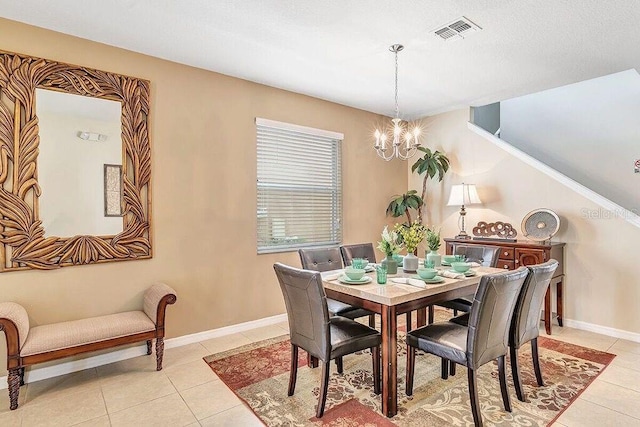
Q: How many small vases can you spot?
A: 3